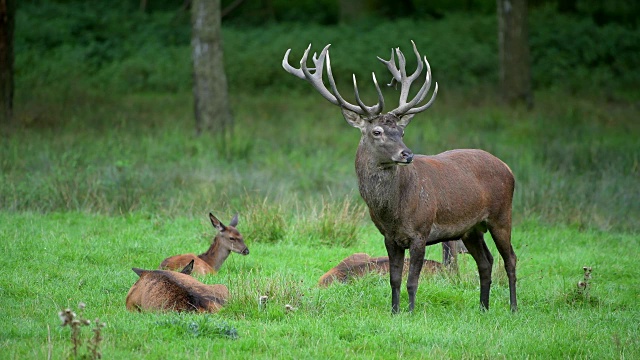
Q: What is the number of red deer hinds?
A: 3